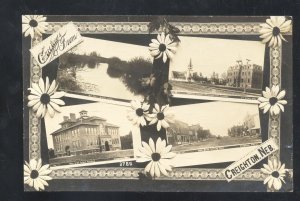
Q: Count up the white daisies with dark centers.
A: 10